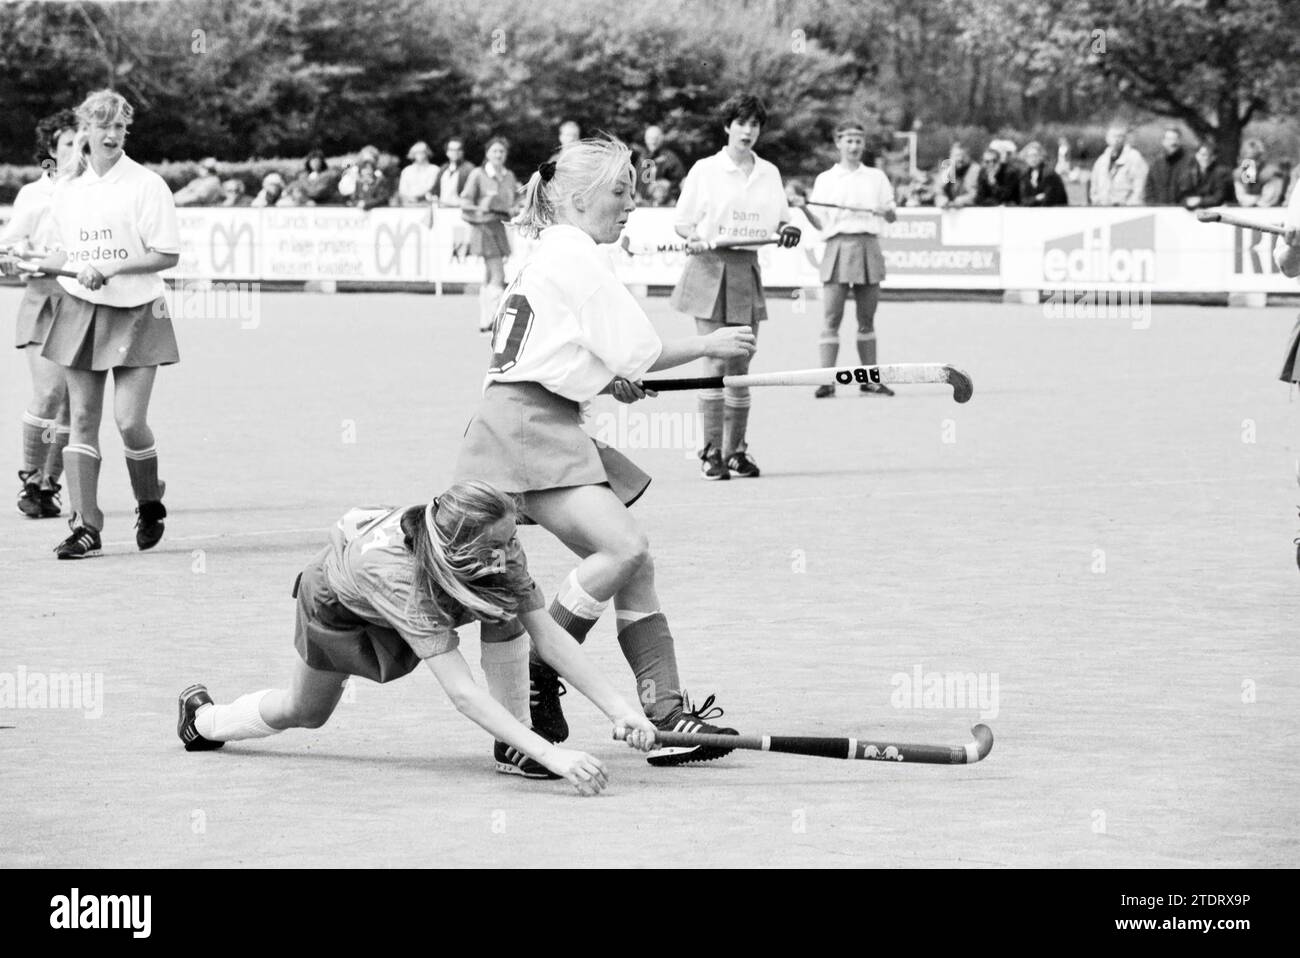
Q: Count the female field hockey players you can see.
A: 8